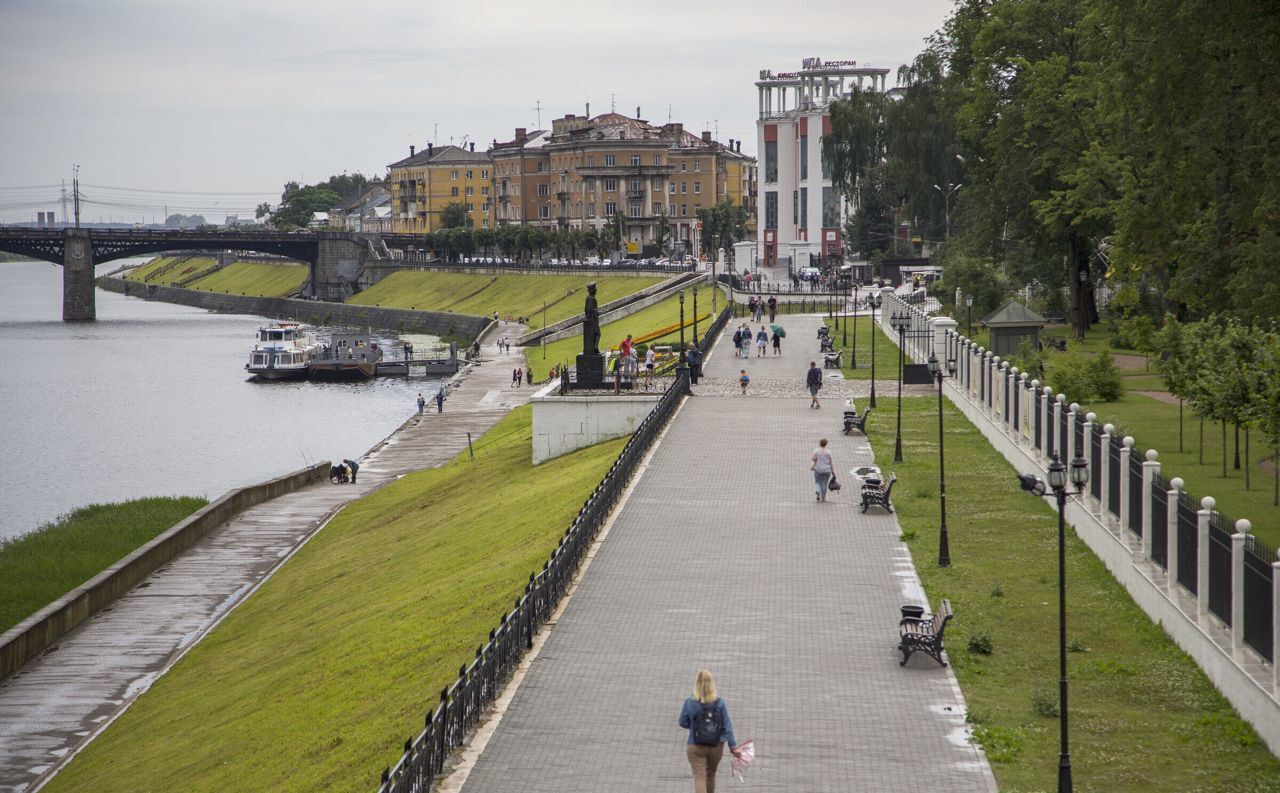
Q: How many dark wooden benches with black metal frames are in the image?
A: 6